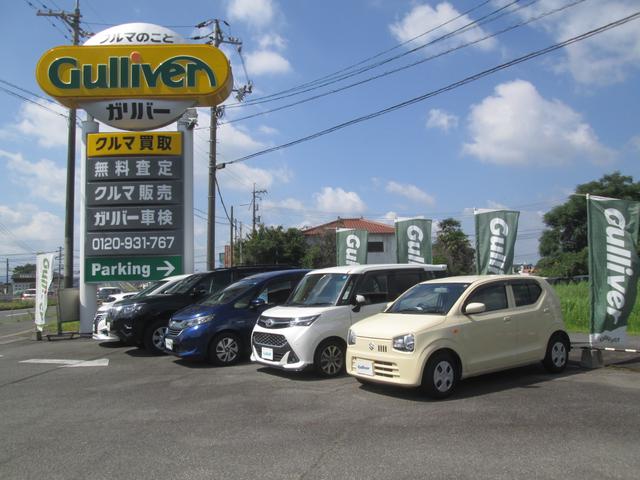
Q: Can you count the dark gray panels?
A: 4